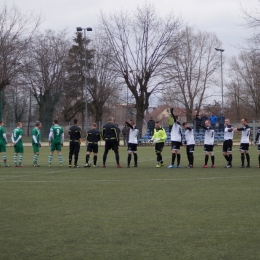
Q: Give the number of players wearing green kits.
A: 4